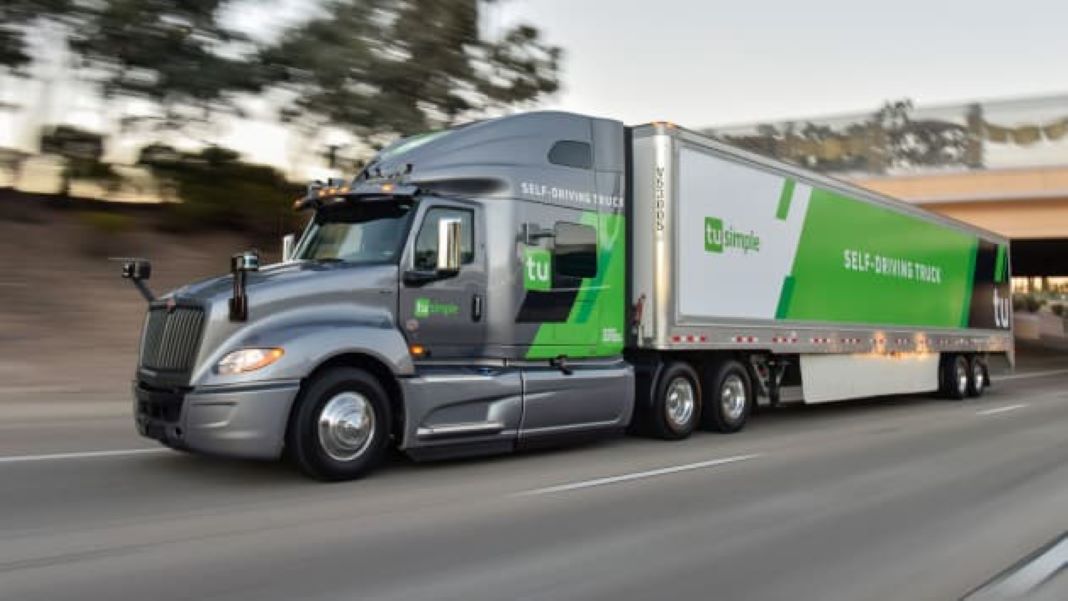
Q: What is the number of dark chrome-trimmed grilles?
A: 1